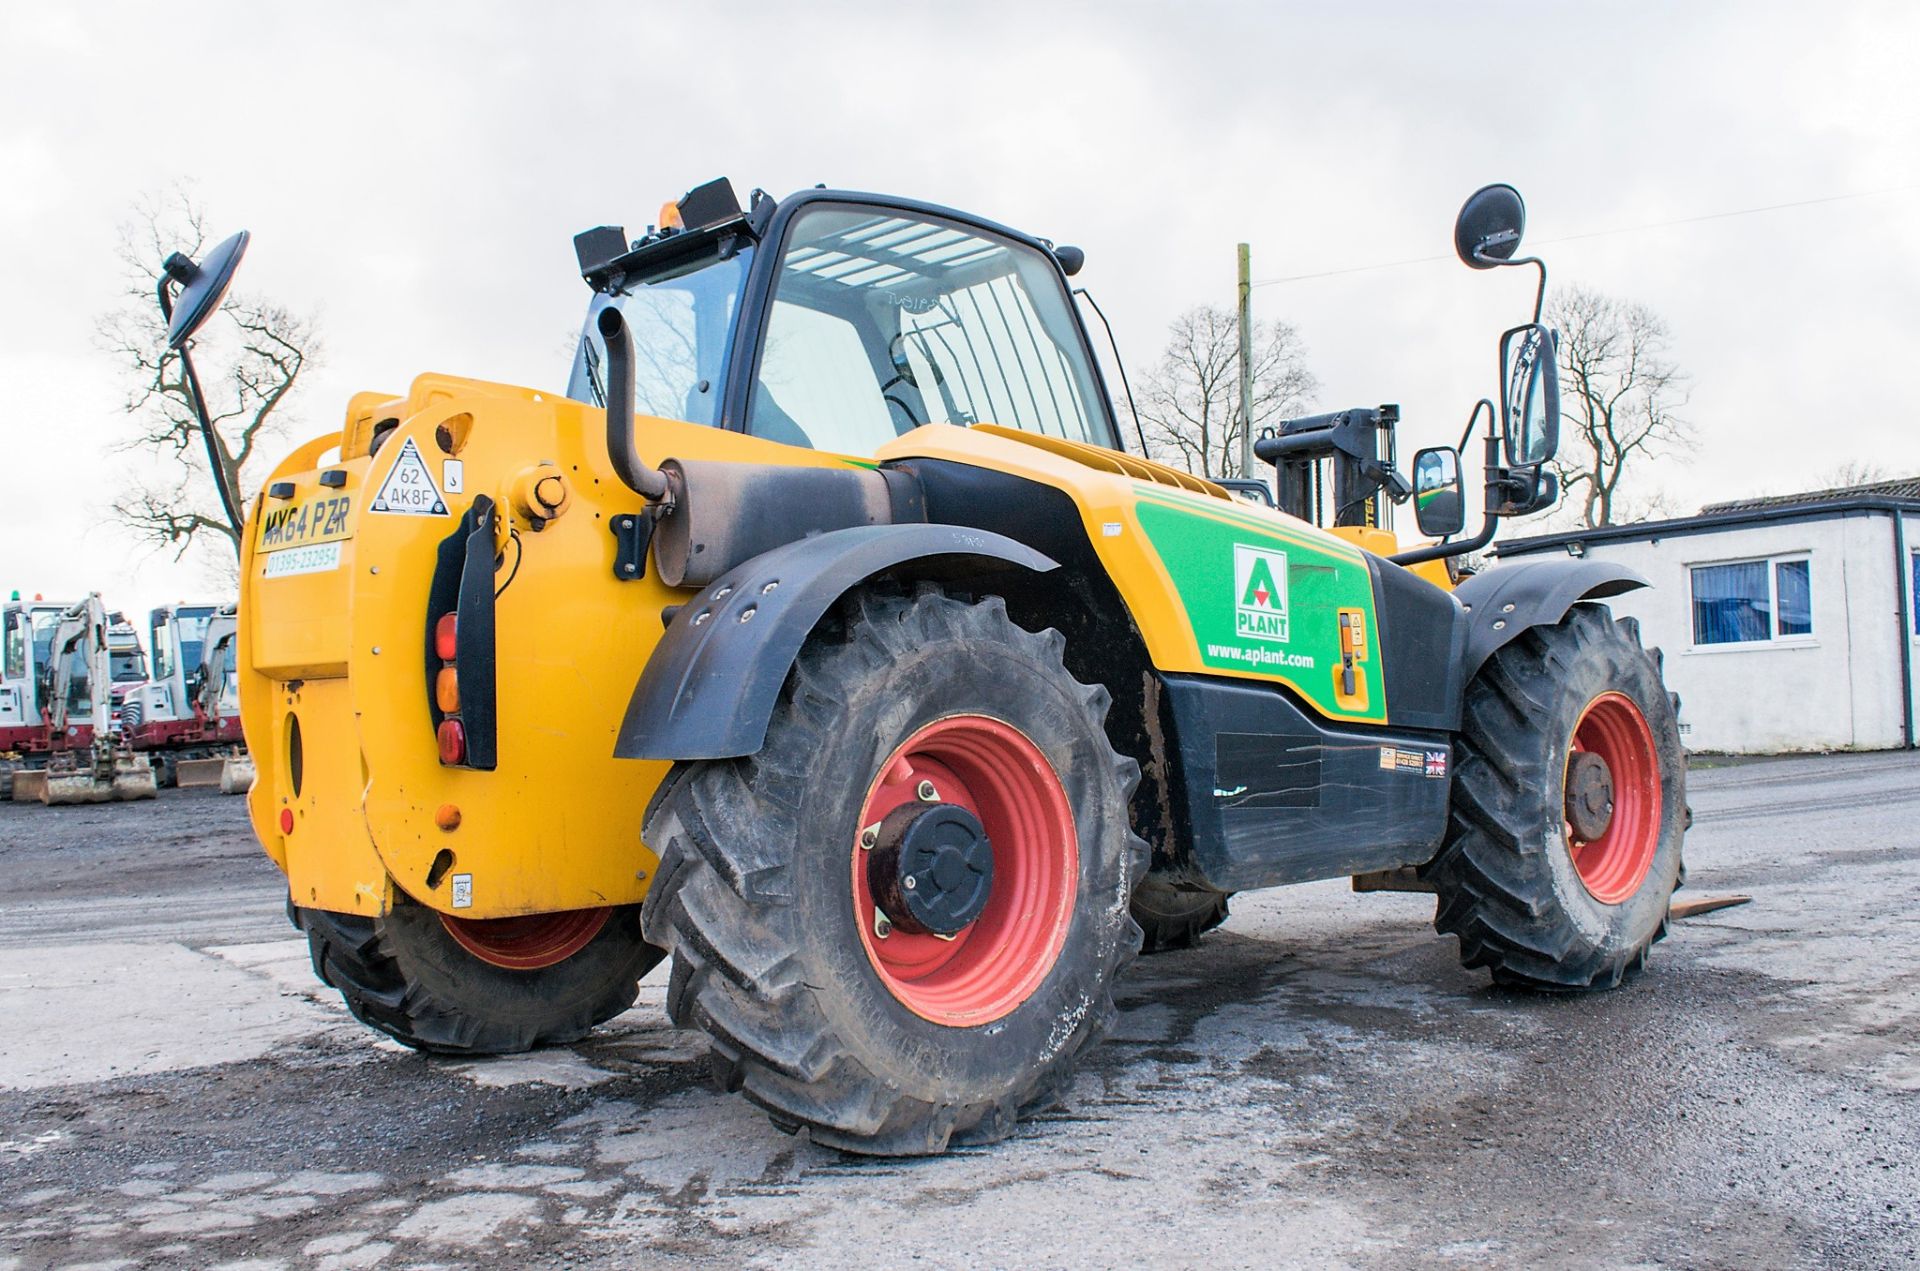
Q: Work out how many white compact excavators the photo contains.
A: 2